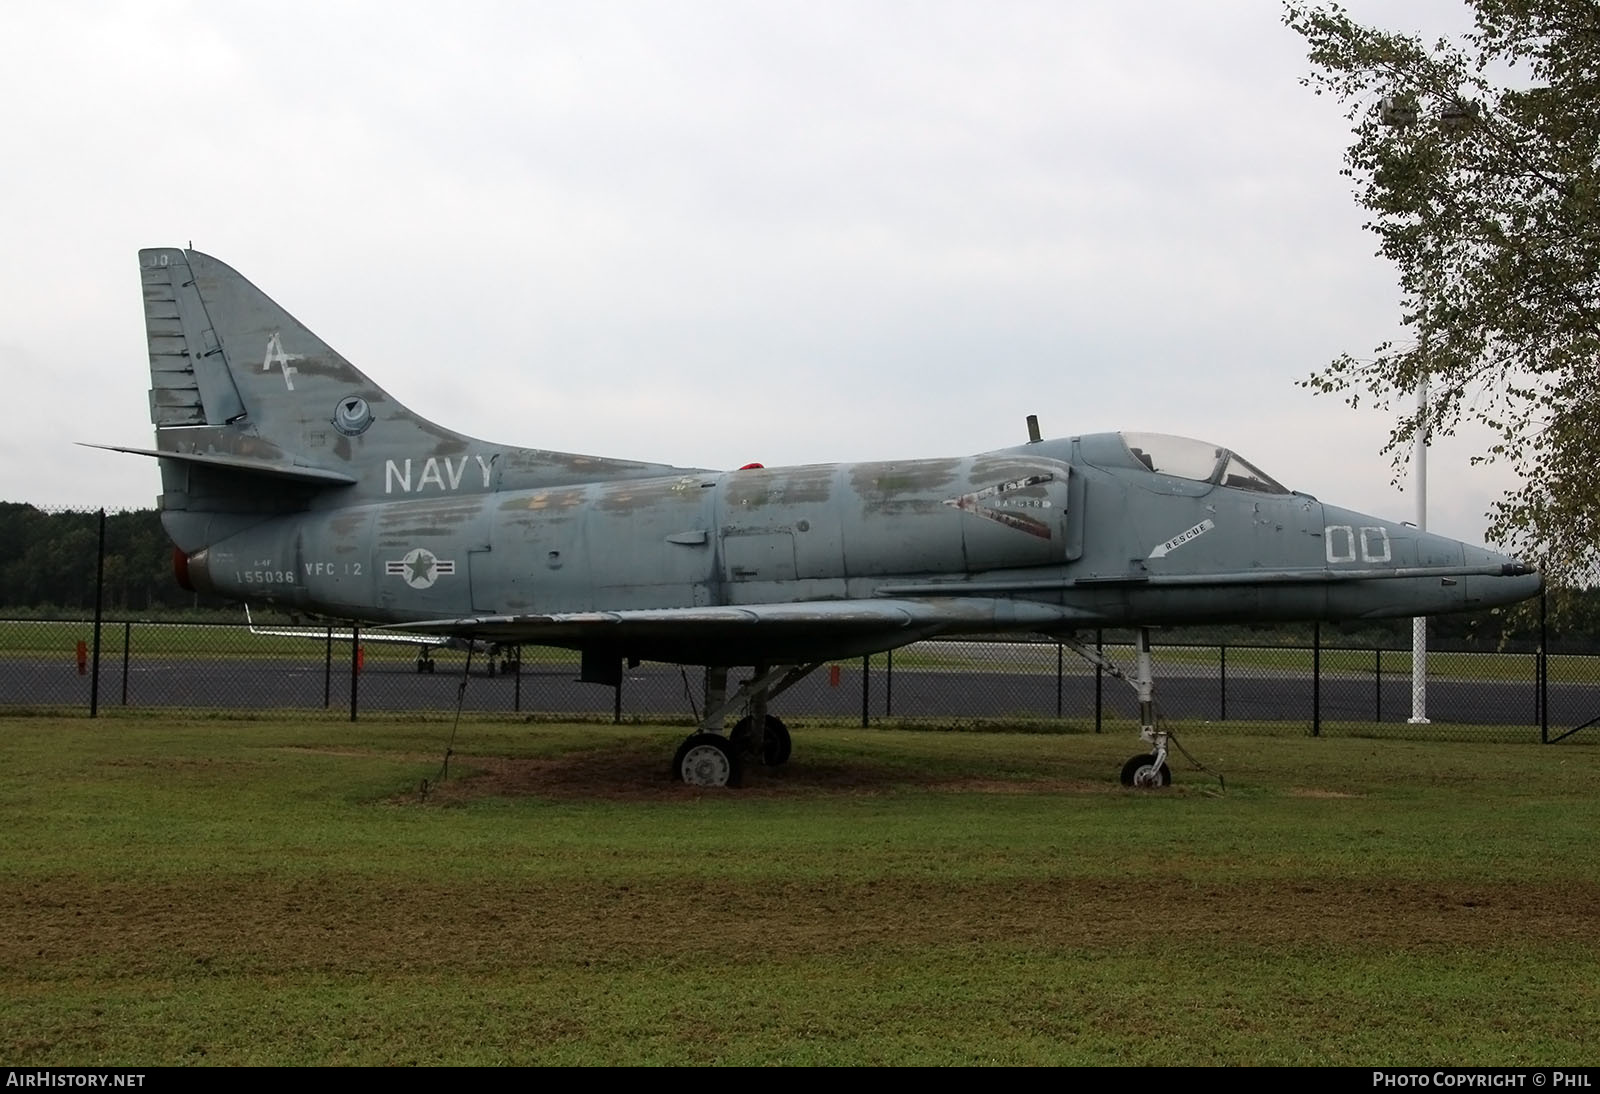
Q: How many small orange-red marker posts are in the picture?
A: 3